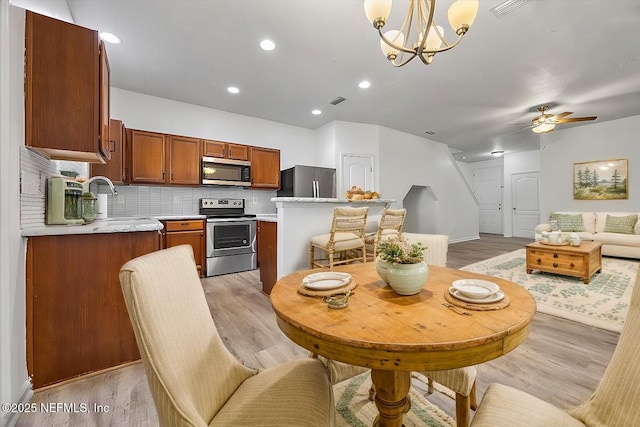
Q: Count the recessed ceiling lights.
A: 5